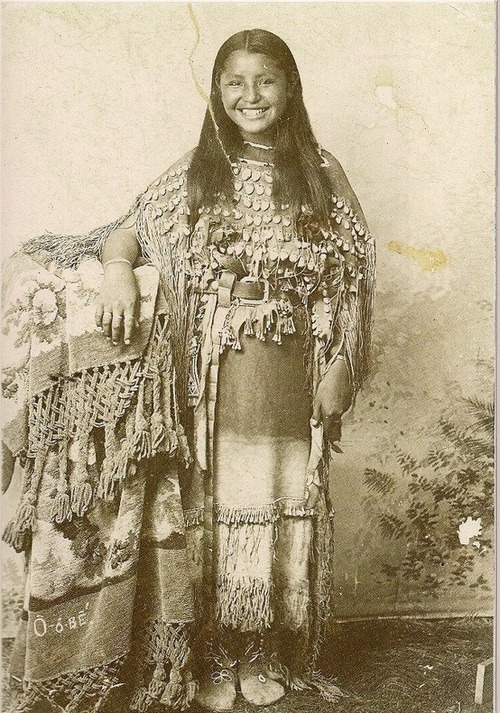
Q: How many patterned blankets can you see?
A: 2